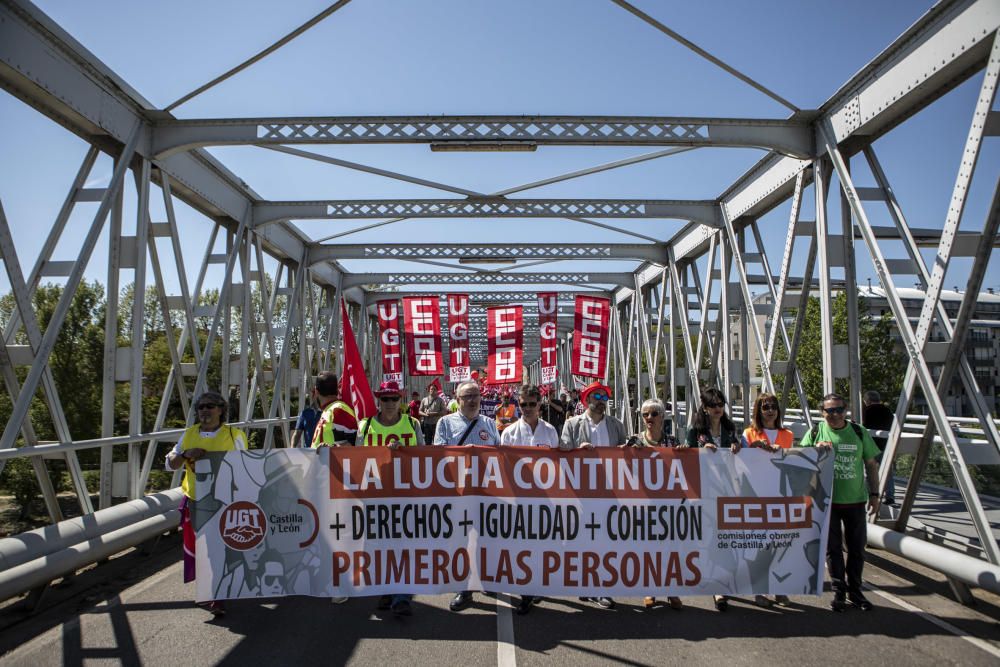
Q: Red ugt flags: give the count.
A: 3